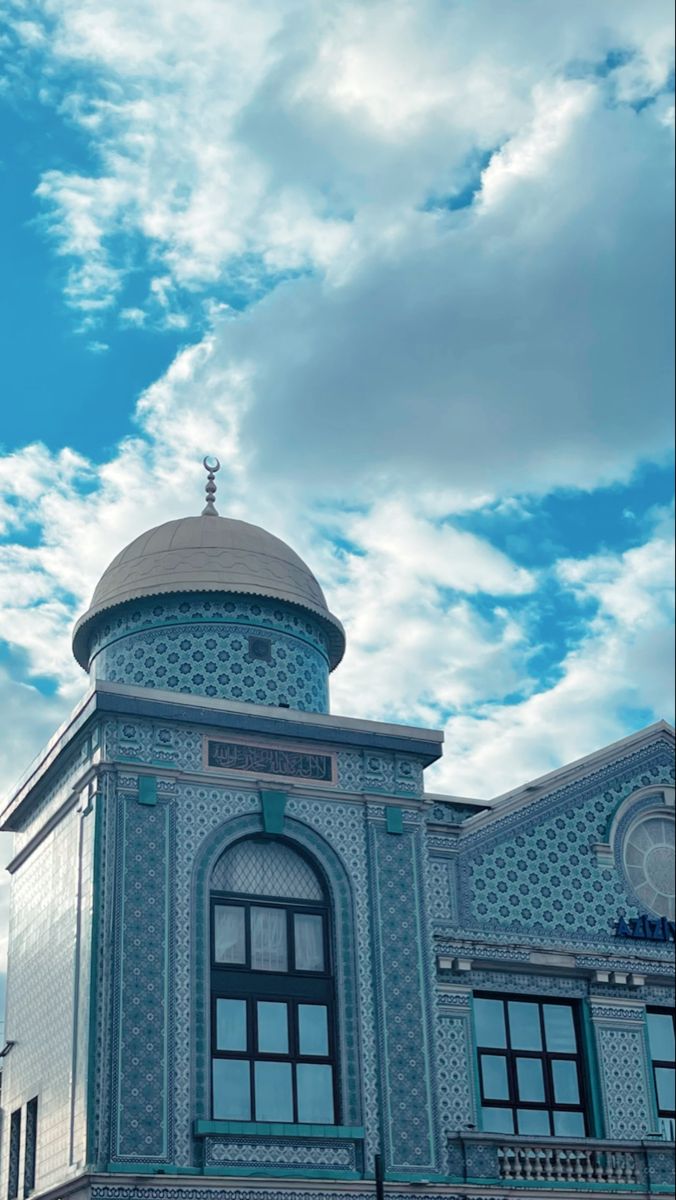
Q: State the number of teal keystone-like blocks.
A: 3